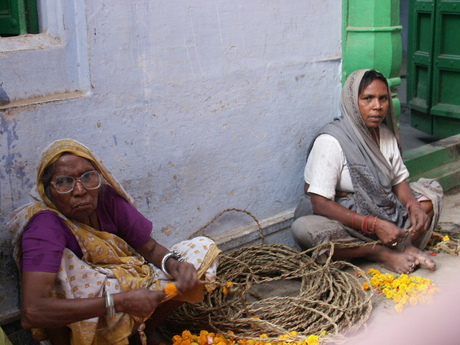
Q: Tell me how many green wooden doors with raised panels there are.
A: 1